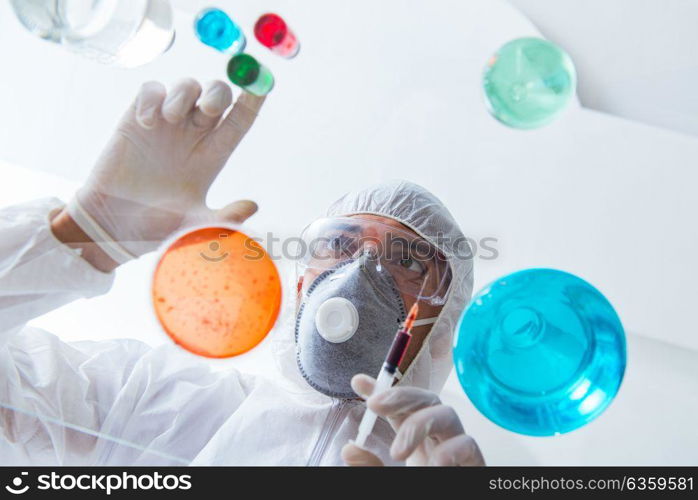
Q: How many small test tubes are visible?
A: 3